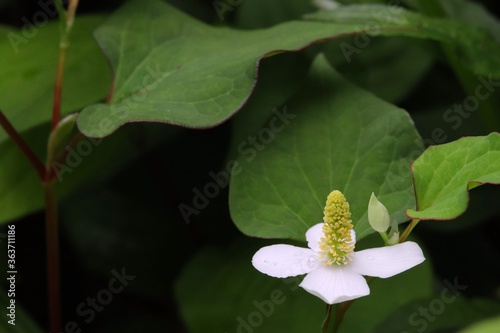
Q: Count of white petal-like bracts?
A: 4